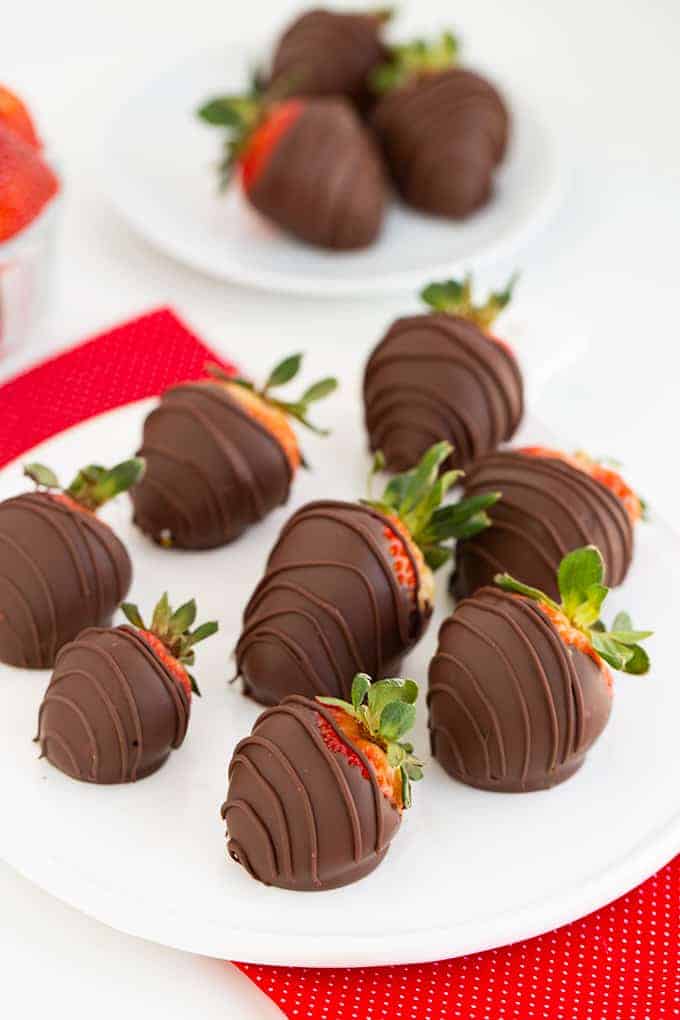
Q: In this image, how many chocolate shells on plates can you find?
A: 11